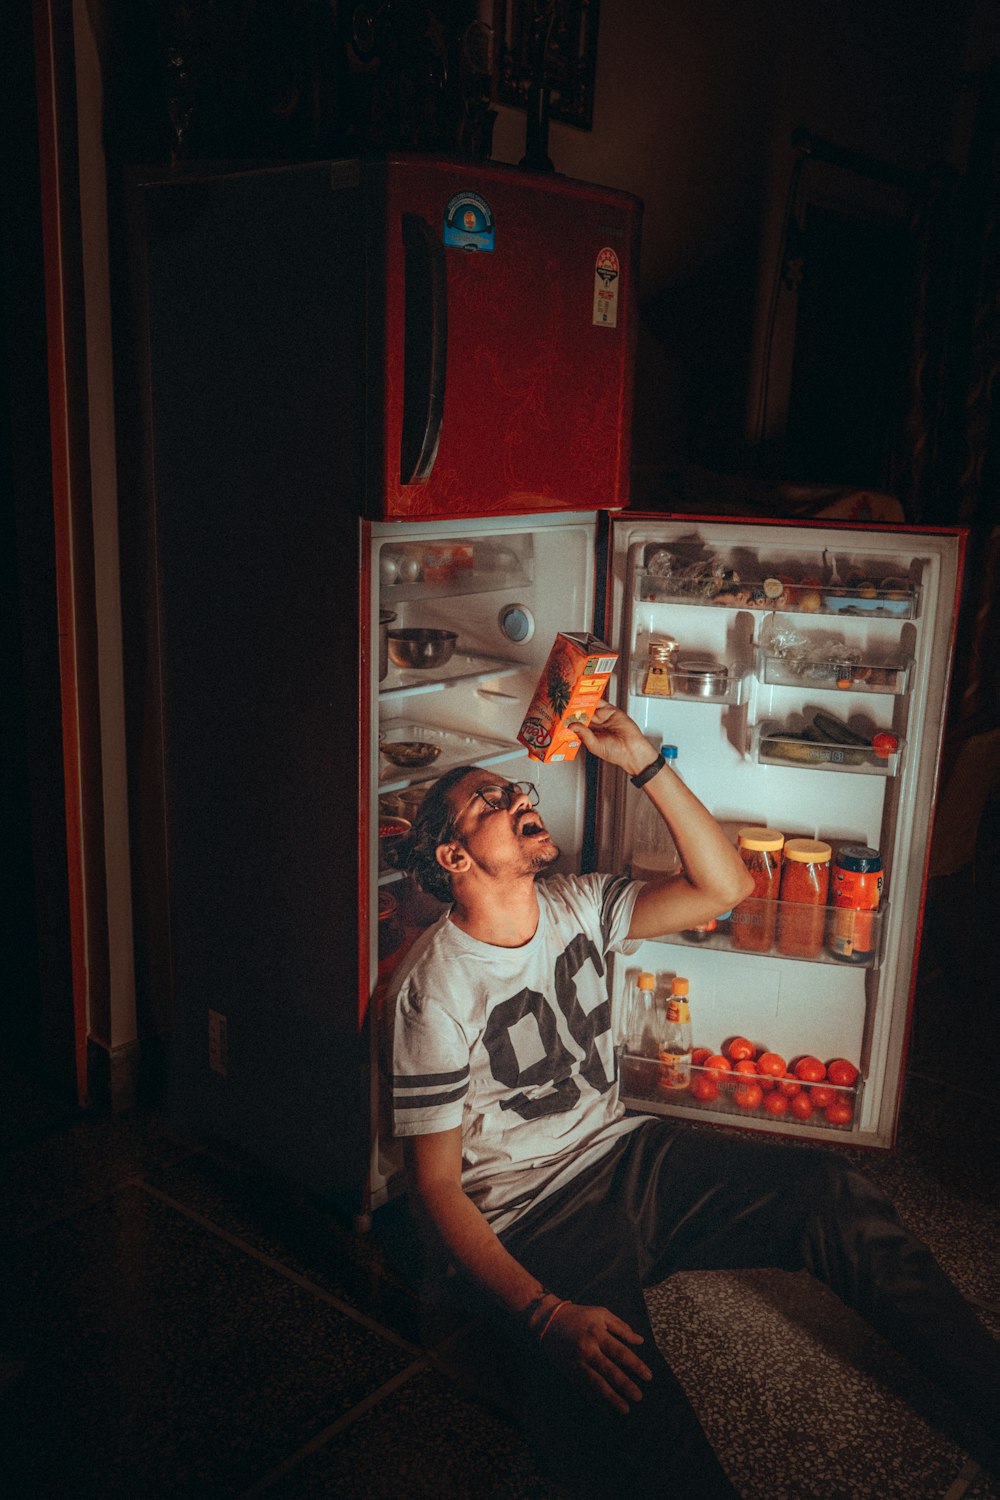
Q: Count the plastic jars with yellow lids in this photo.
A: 2